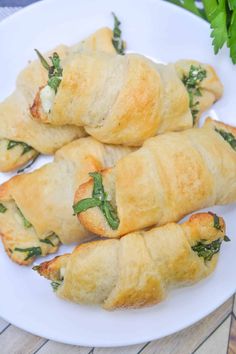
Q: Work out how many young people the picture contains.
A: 0